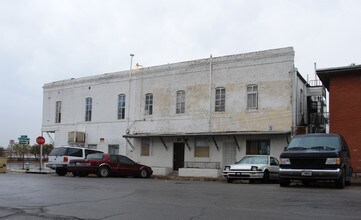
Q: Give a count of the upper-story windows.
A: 7